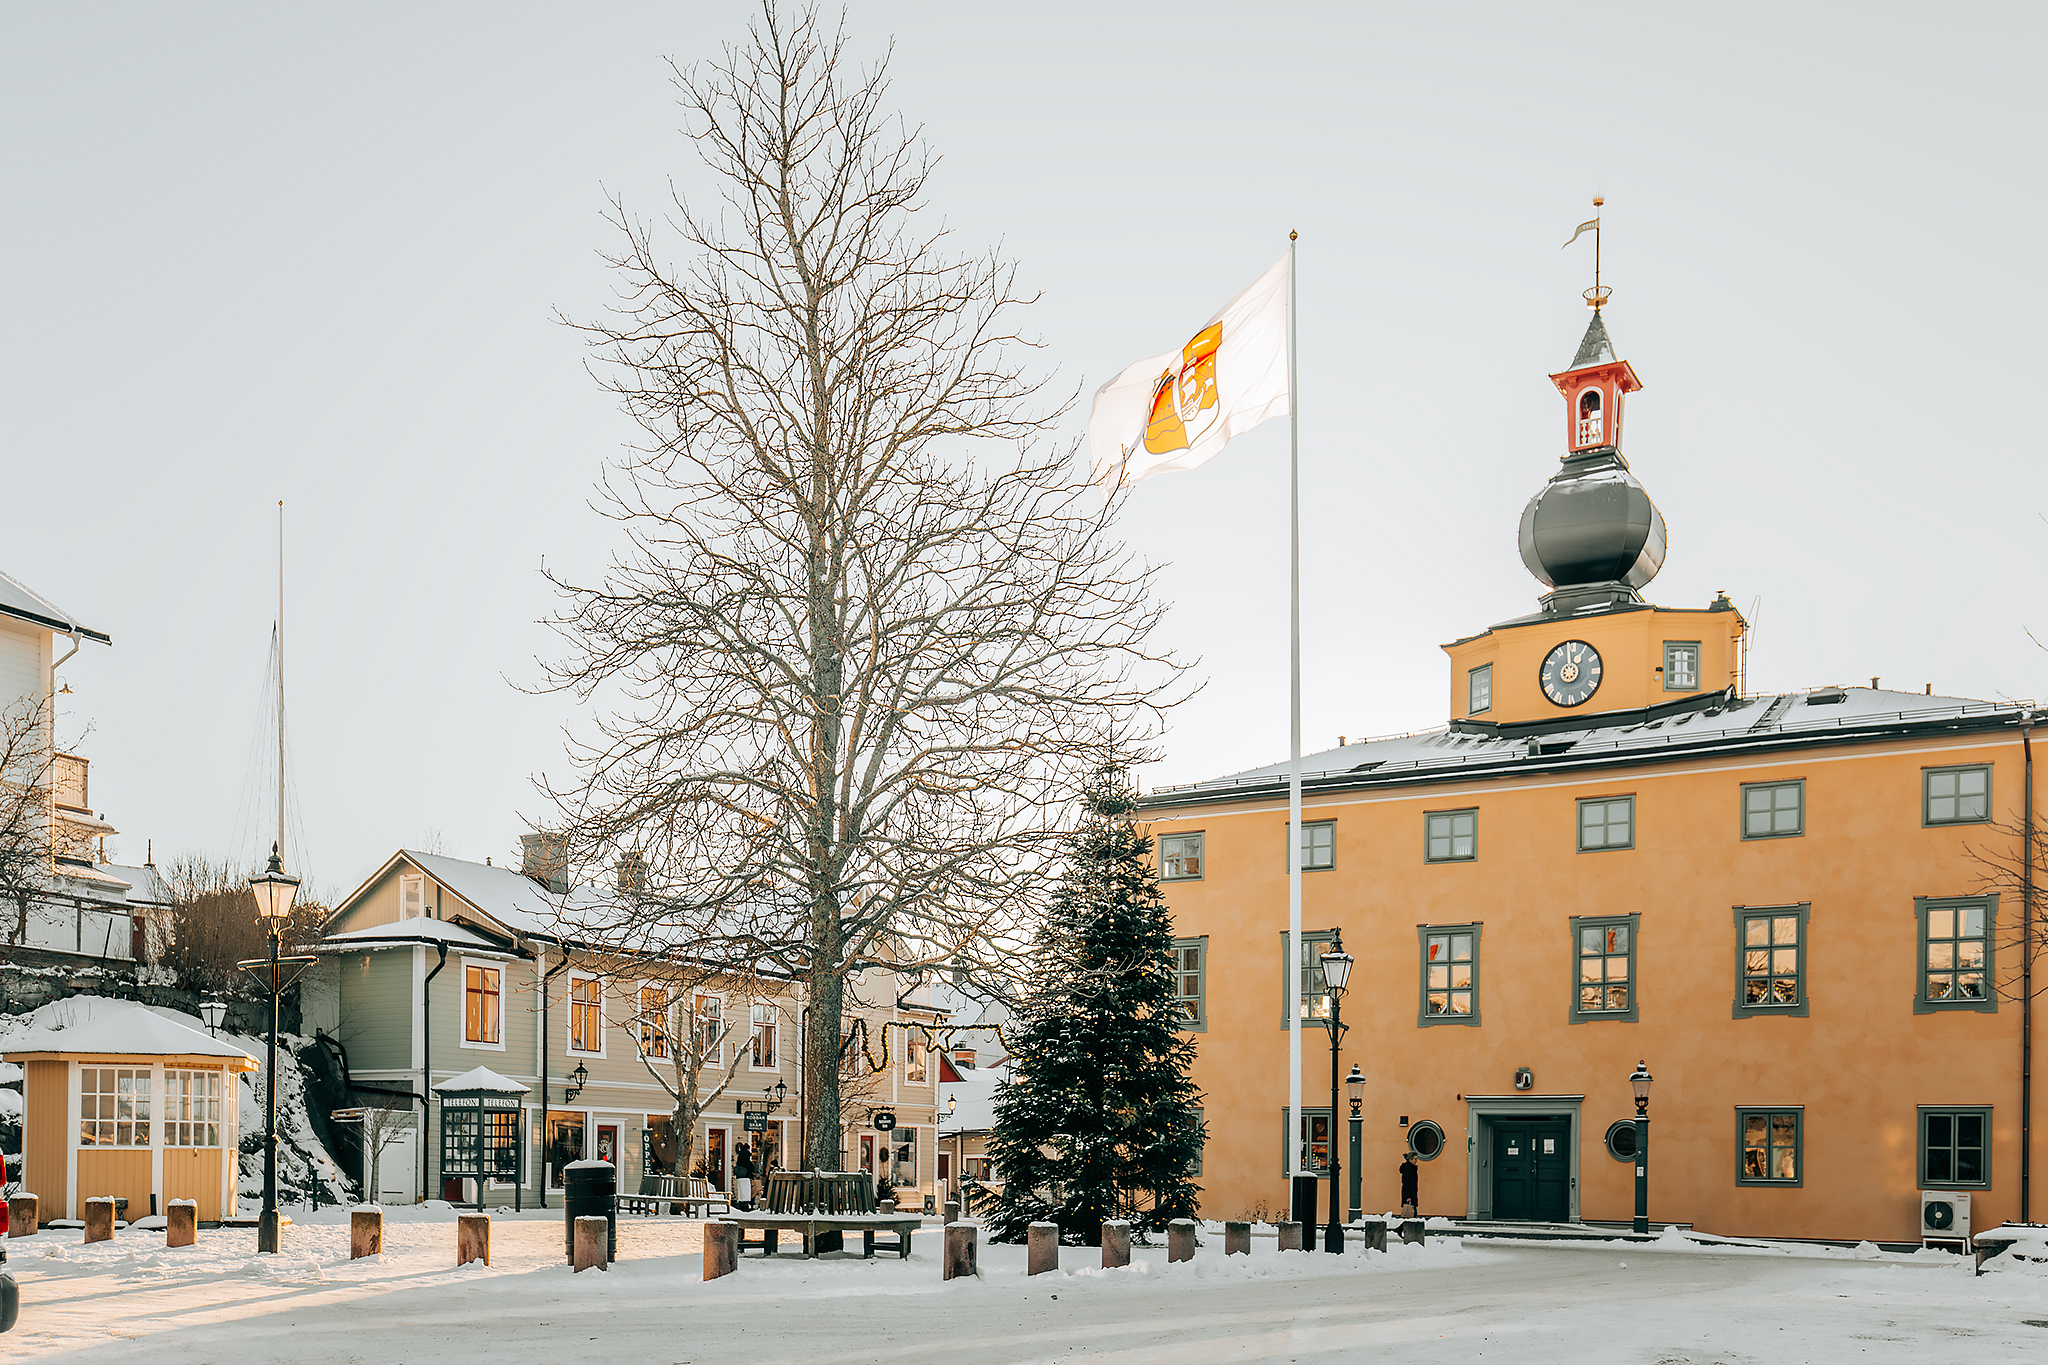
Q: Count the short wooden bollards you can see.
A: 15